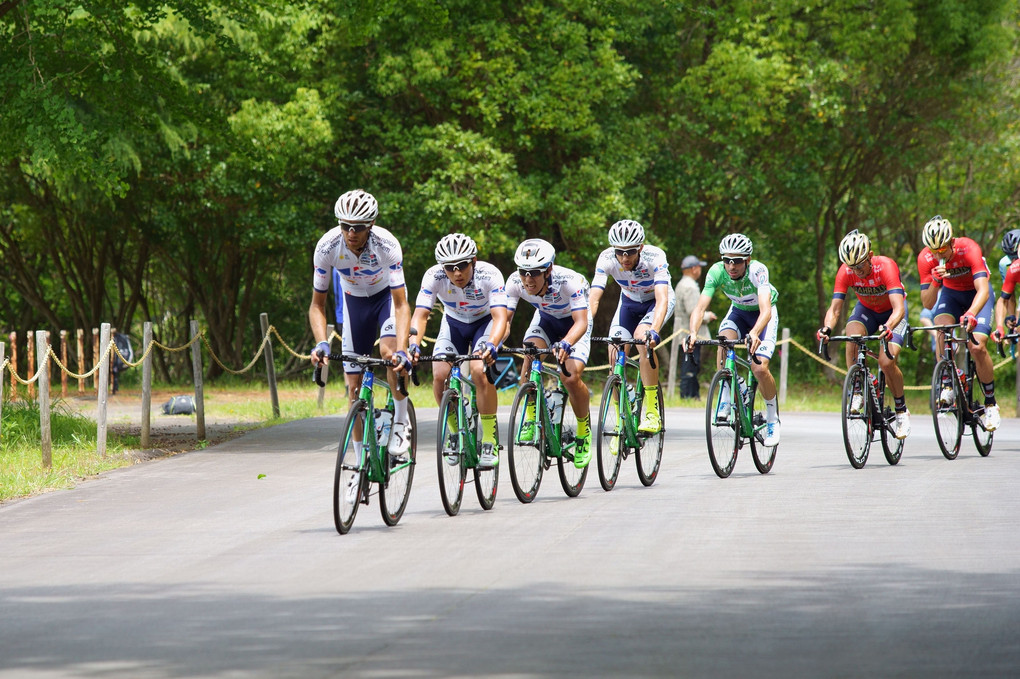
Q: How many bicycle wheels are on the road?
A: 14